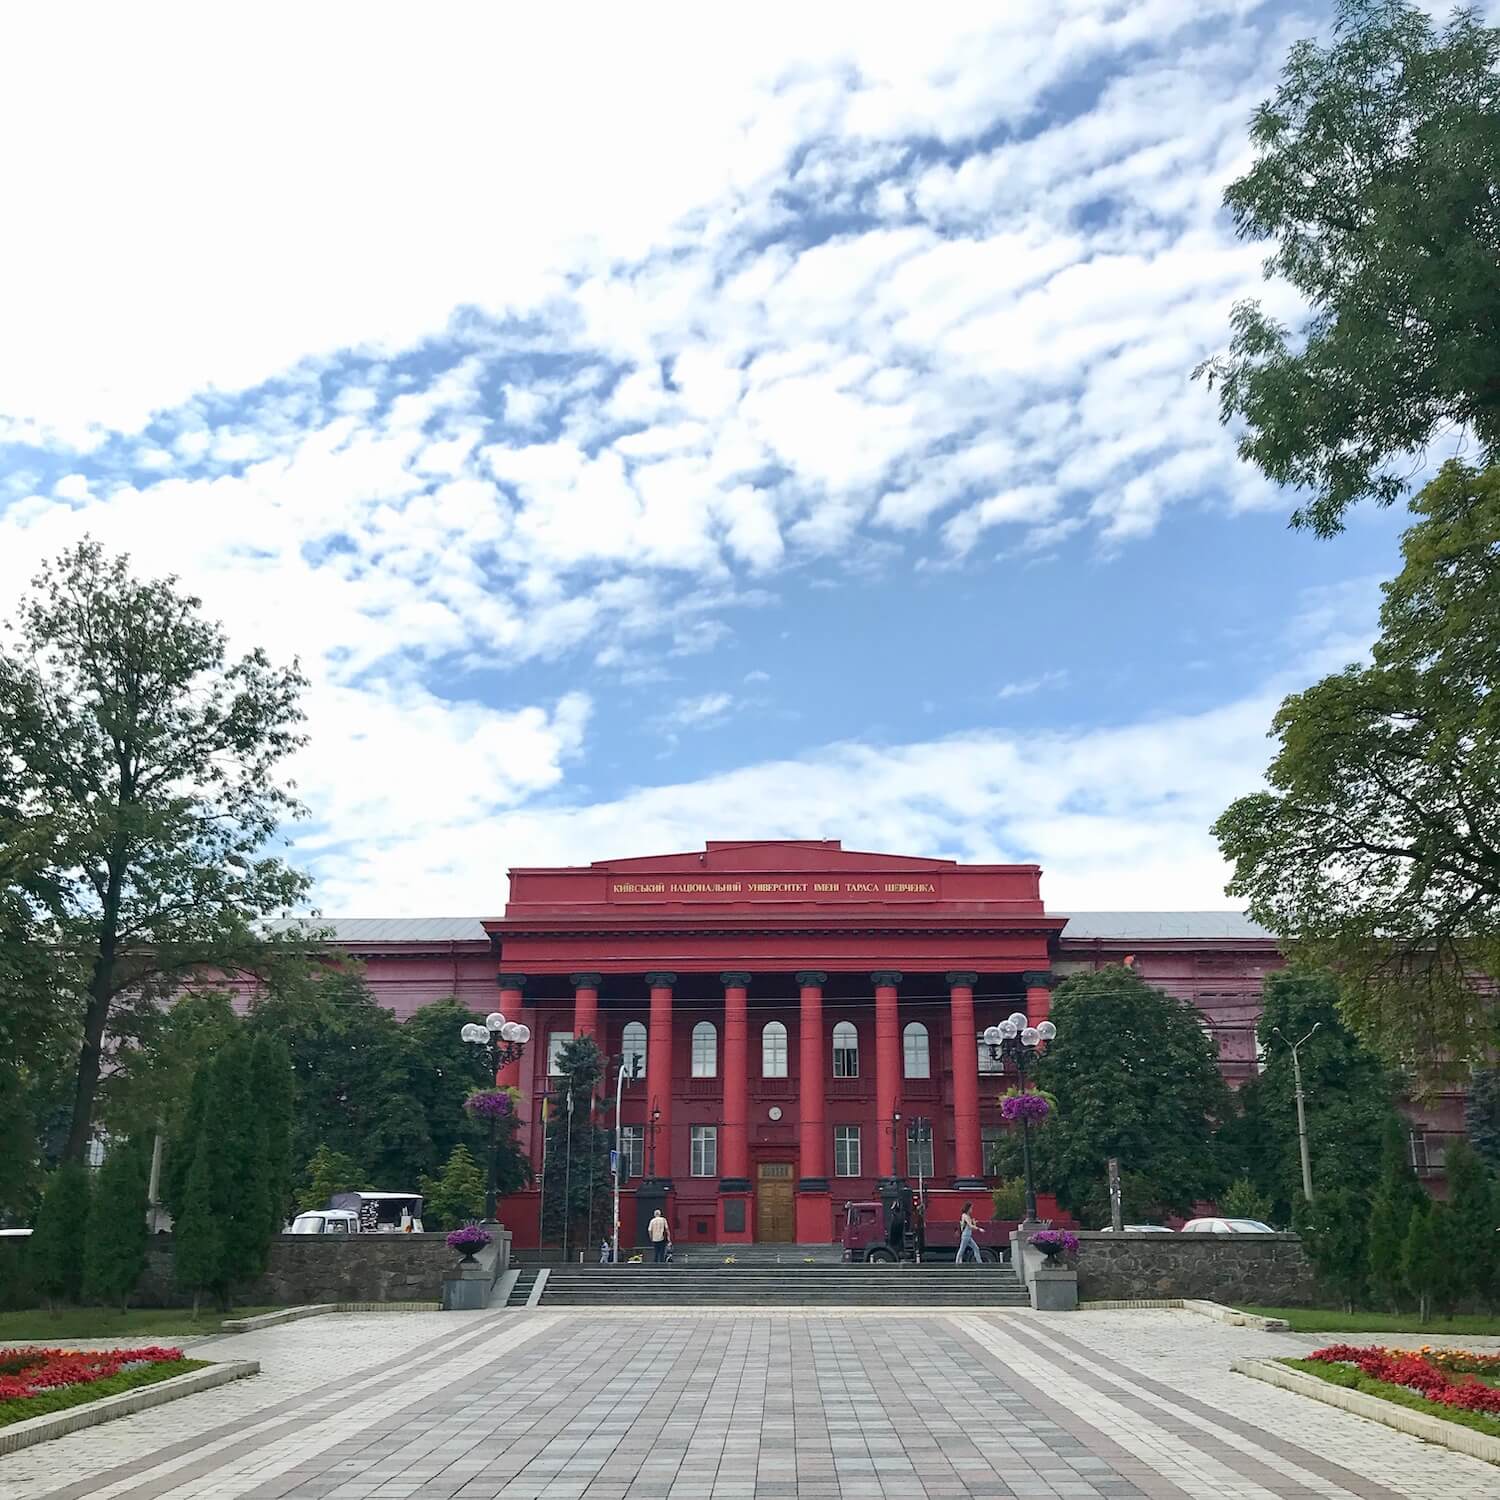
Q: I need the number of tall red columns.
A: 8